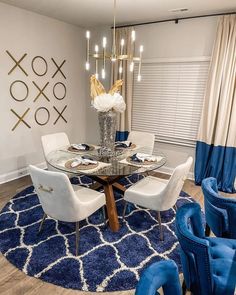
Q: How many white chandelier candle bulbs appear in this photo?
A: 12